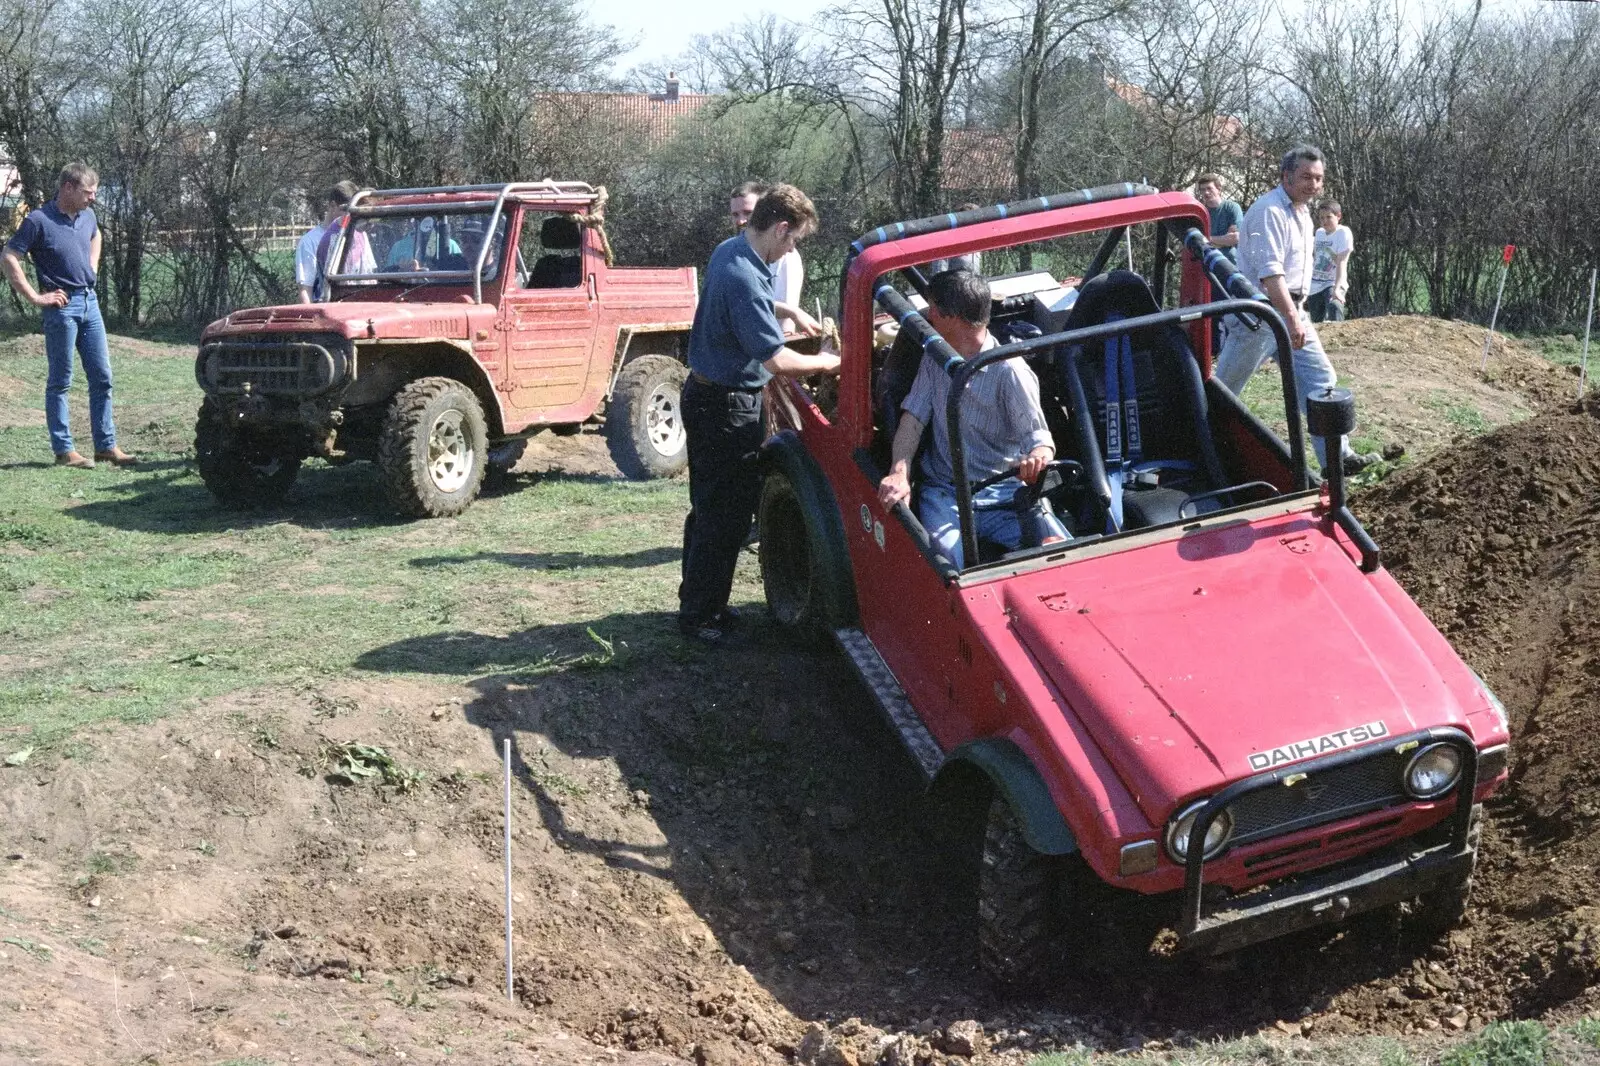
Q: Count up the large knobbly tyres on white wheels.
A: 2